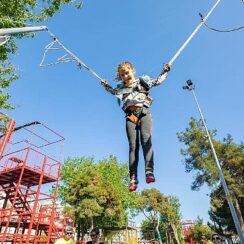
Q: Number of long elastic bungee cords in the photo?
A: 2